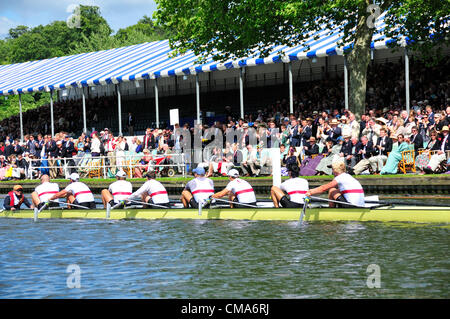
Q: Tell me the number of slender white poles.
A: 10